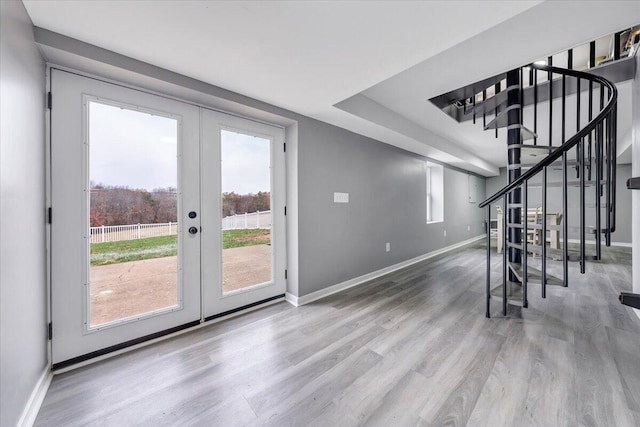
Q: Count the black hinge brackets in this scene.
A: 6